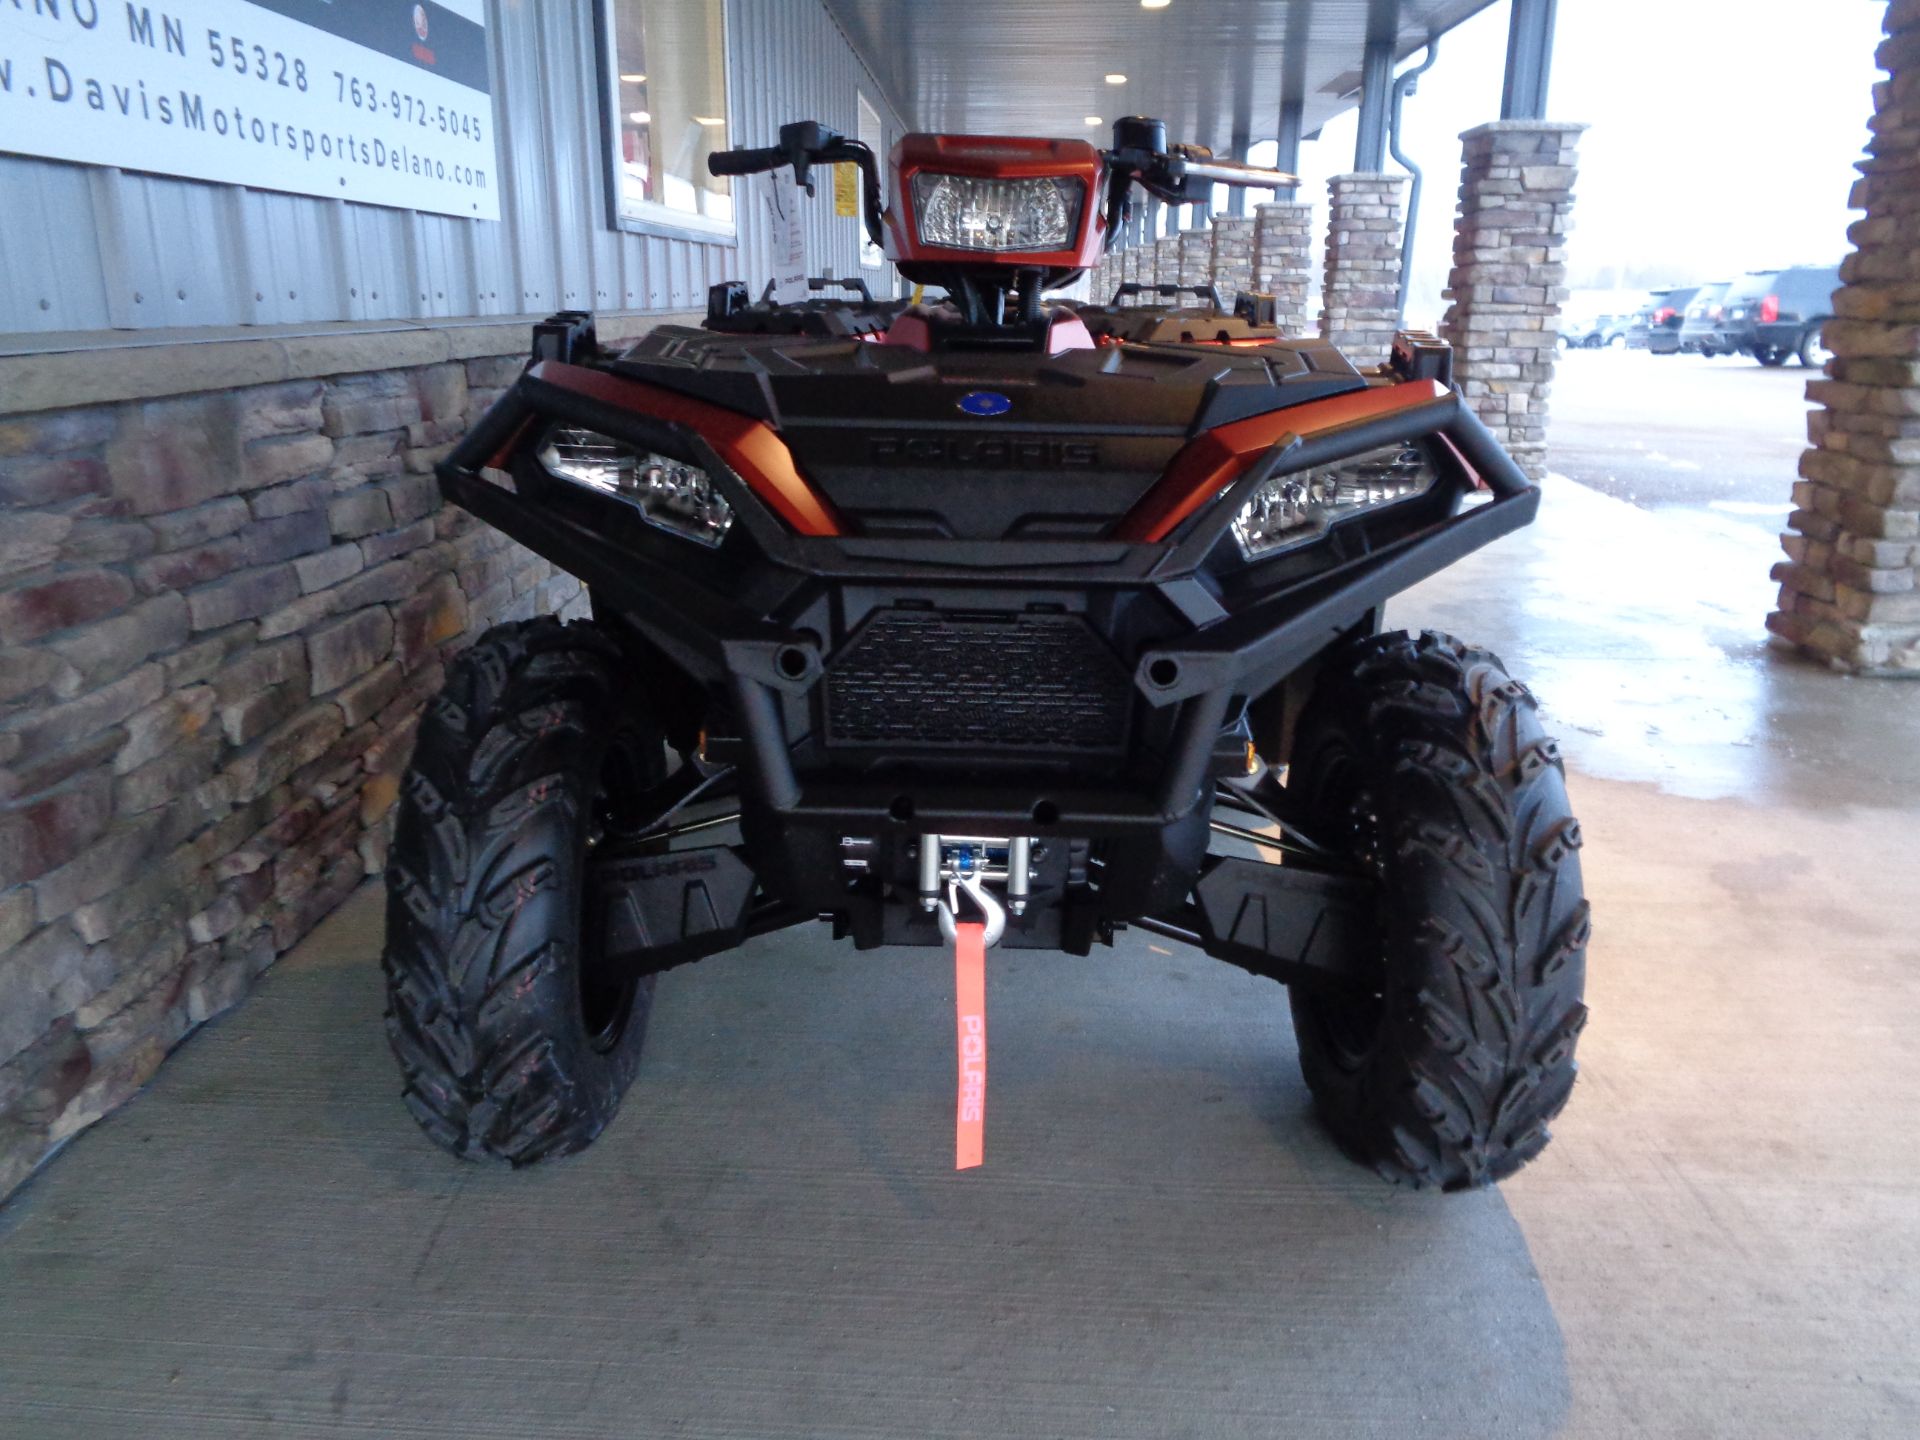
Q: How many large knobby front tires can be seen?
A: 2